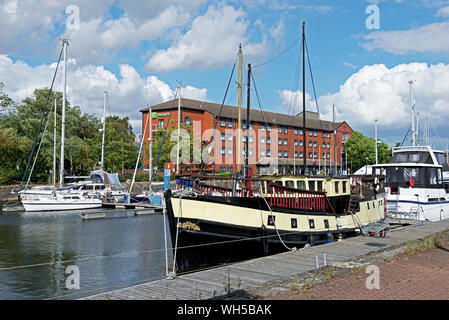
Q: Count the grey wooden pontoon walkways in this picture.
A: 1